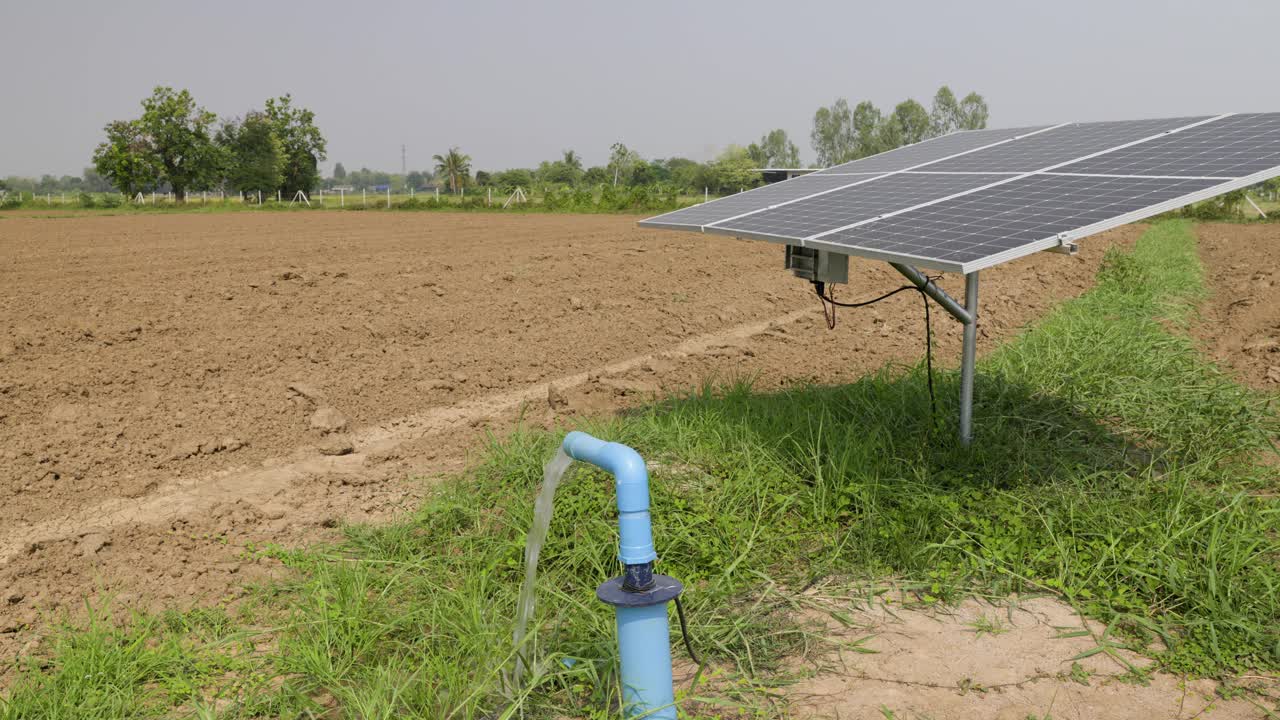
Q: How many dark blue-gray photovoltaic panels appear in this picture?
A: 6